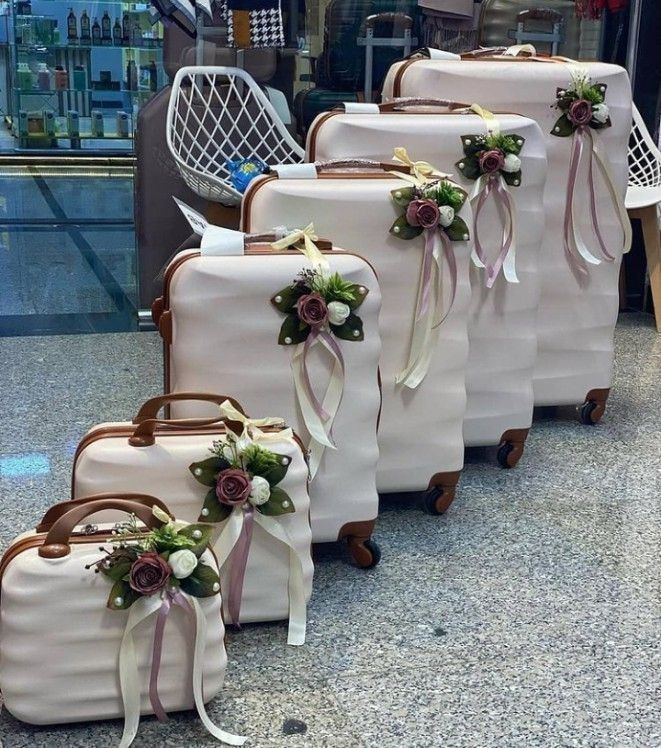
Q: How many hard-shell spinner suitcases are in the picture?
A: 4